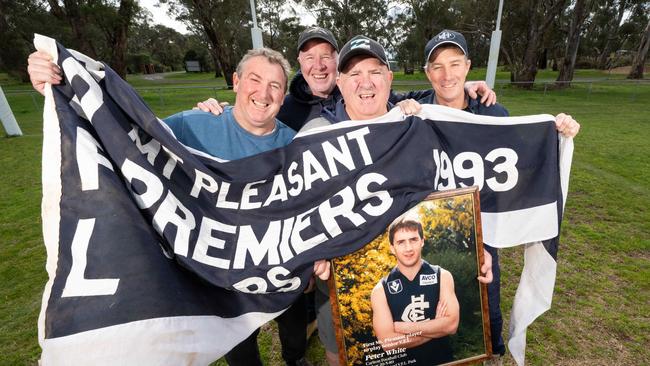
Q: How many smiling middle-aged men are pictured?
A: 4